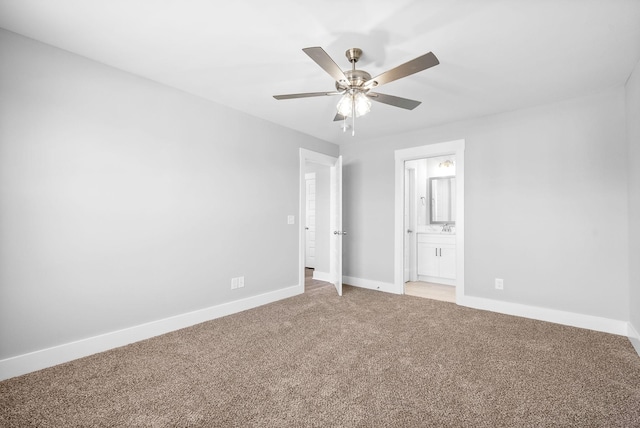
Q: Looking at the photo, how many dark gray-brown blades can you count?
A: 5